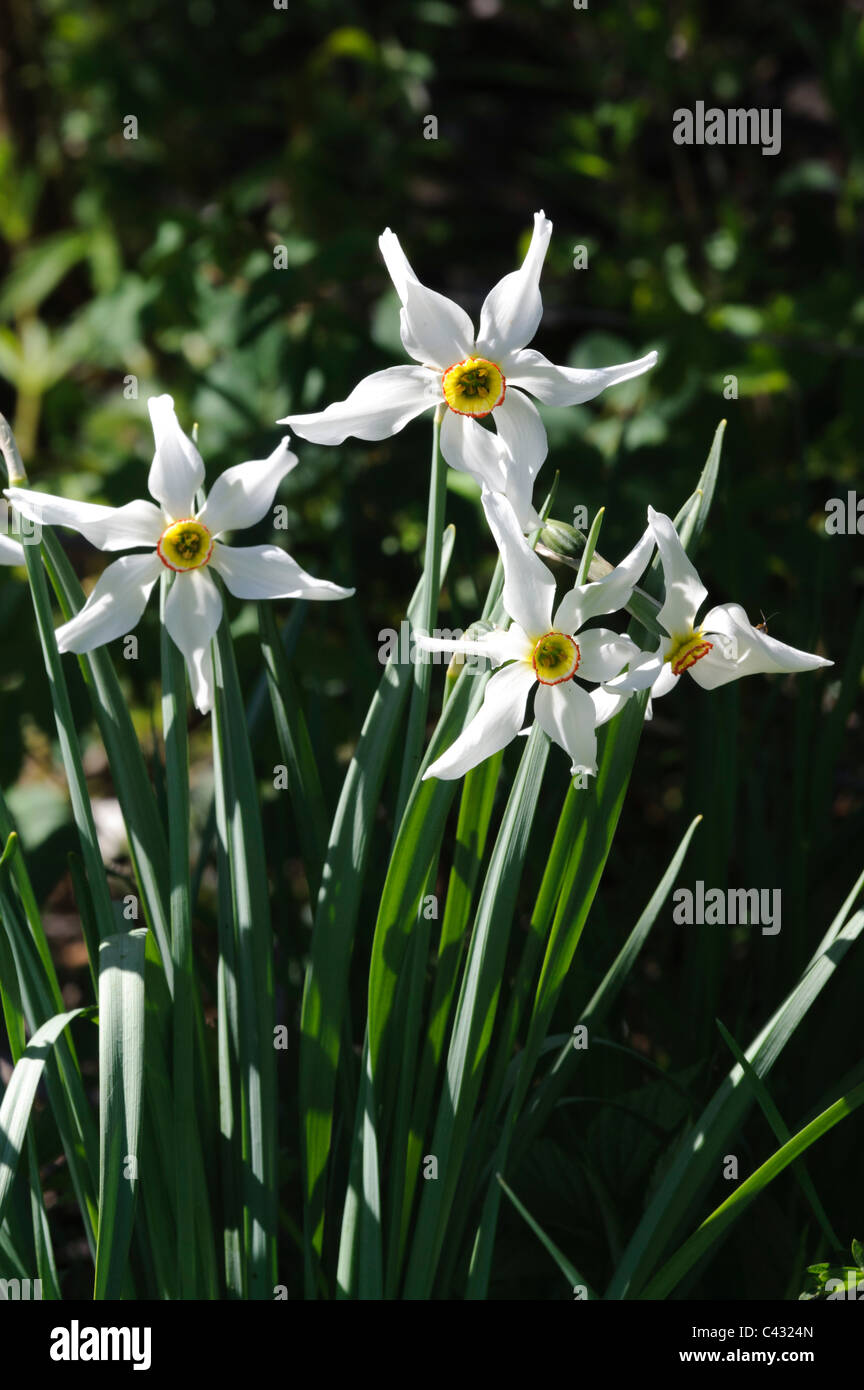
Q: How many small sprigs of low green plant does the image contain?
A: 1